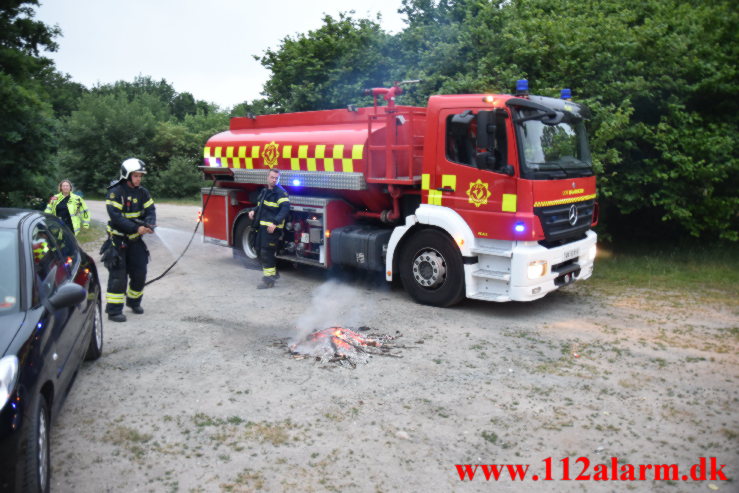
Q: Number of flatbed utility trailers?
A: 0